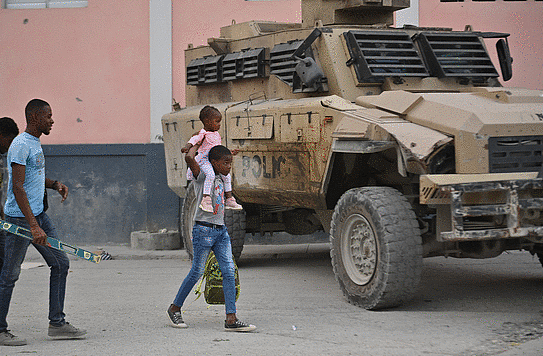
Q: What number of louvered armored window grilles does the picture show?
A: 5